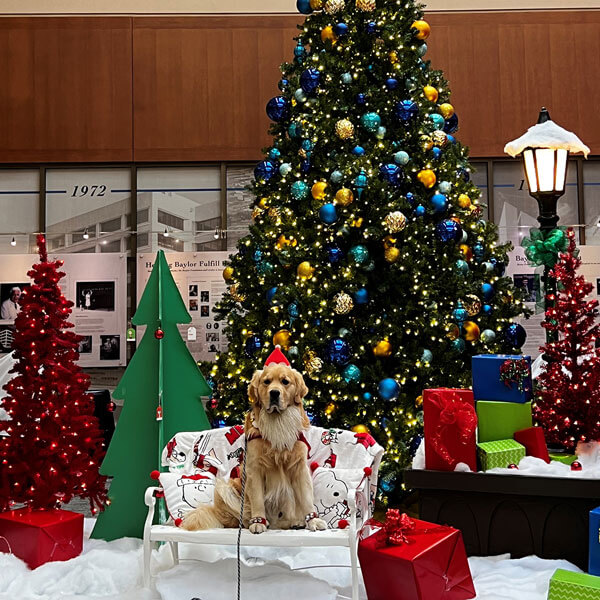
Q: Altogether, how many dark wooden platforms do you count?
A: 1